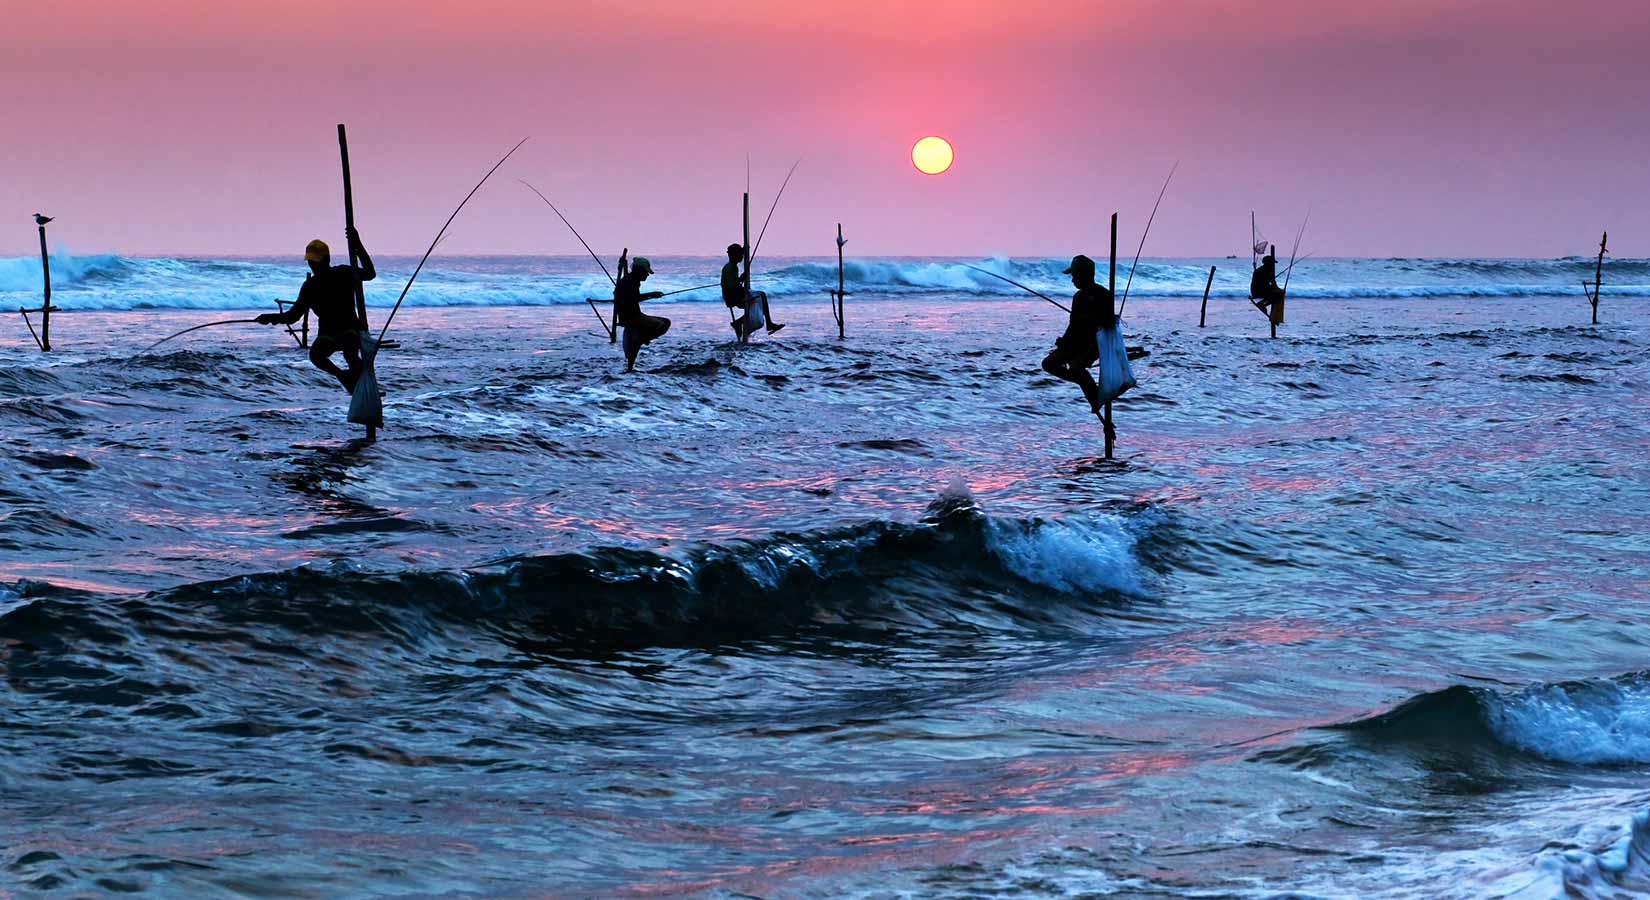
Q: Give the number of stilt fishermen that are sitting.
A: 5